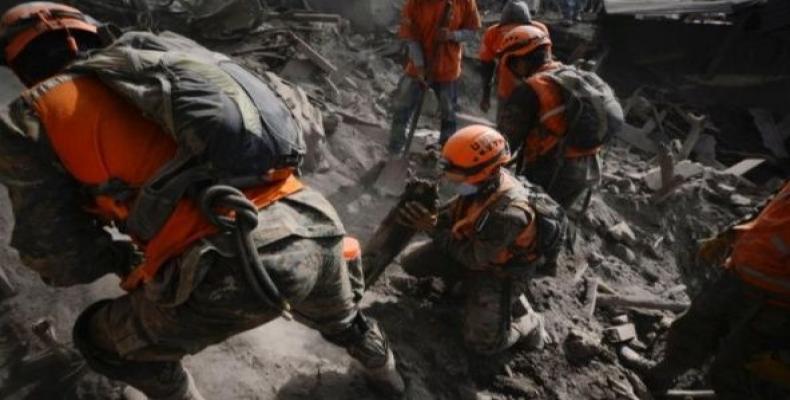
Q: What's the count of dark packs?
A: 3